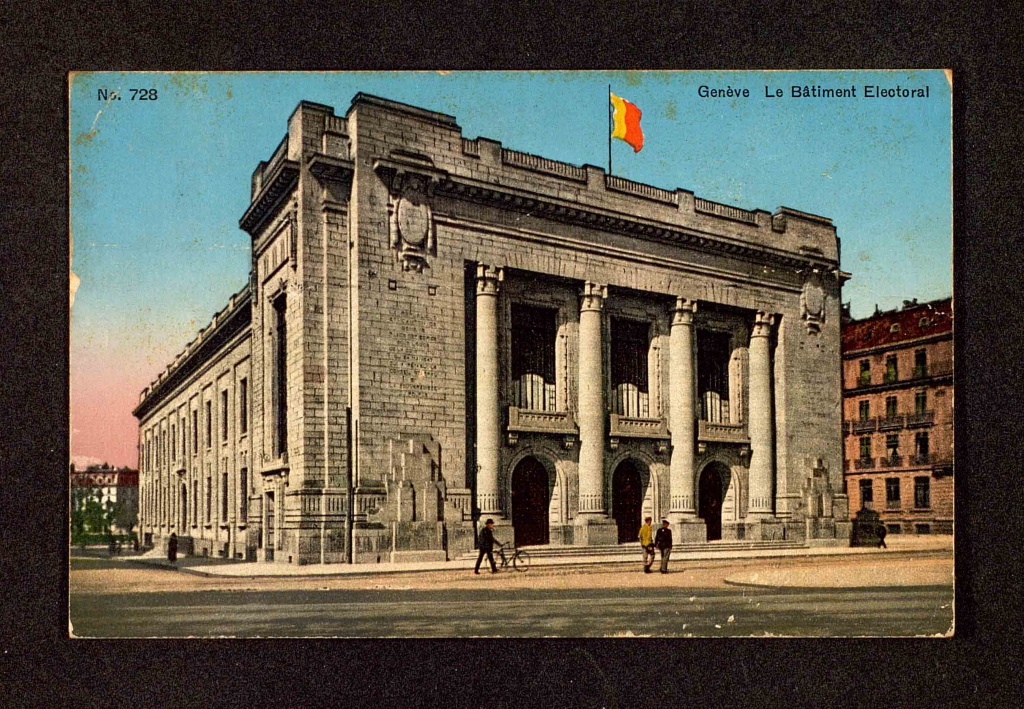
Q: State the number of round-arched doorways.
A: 3